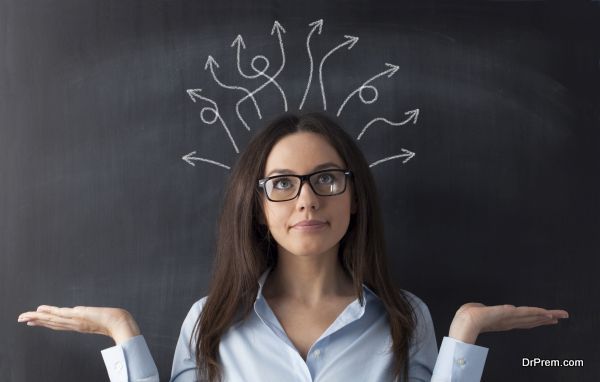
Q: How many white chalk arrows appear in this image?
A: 10